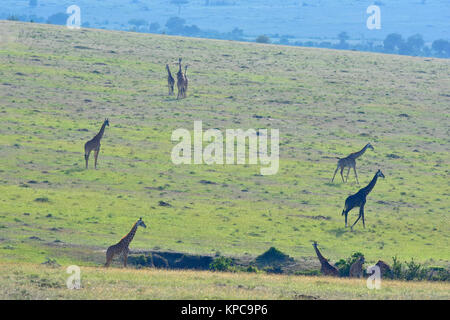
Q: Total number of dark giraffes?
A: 1